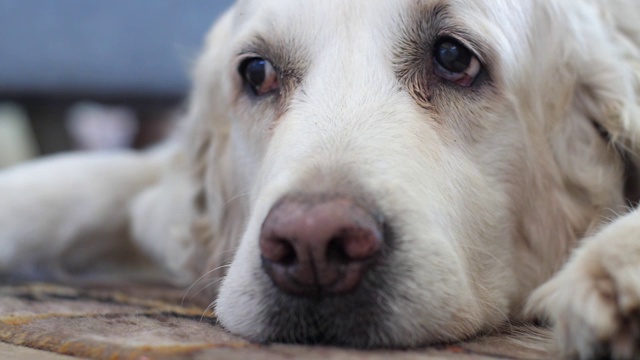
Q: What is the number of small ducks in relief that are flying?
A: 0